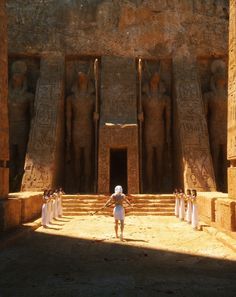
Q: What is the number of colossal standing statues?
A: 4